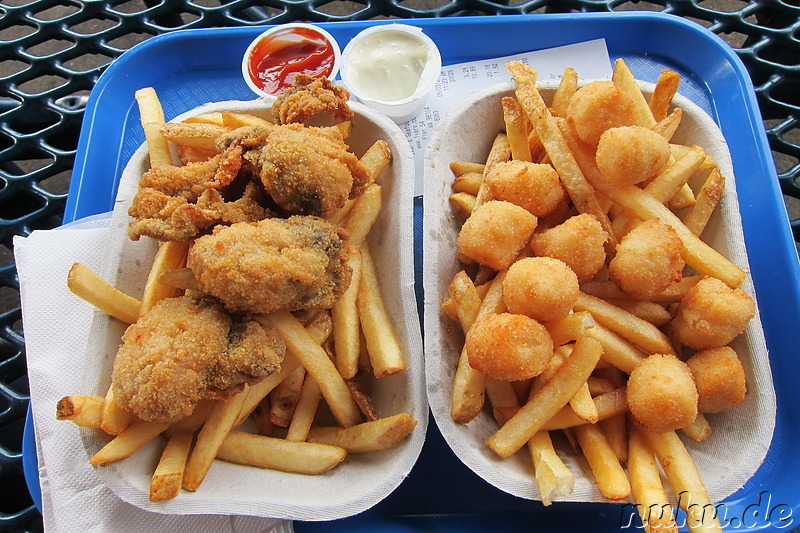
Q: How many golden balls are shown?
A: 11